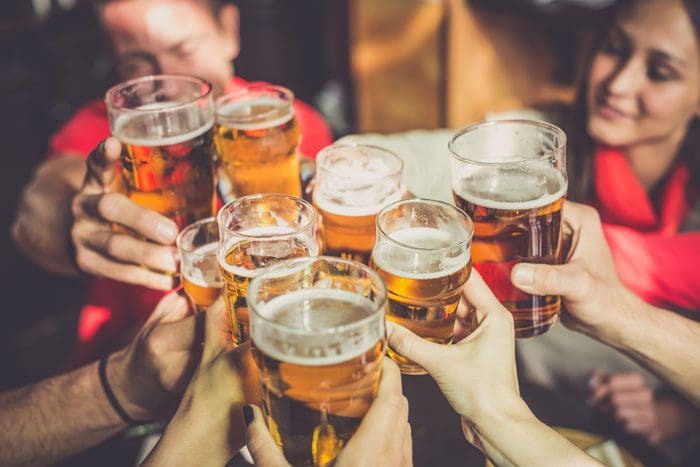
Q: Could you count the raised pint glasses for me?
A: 8